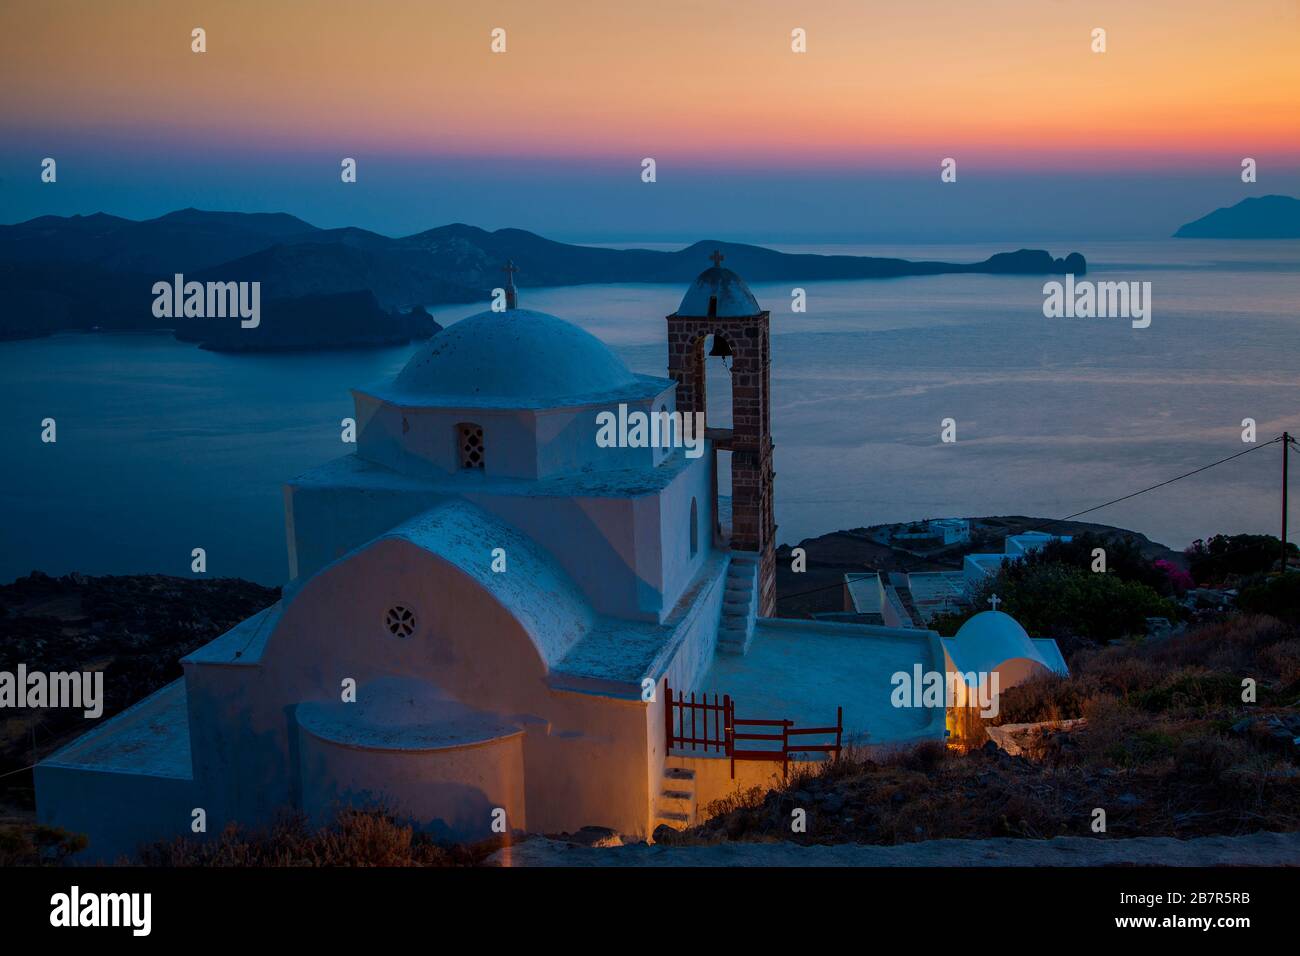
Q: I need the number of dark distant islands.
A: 2